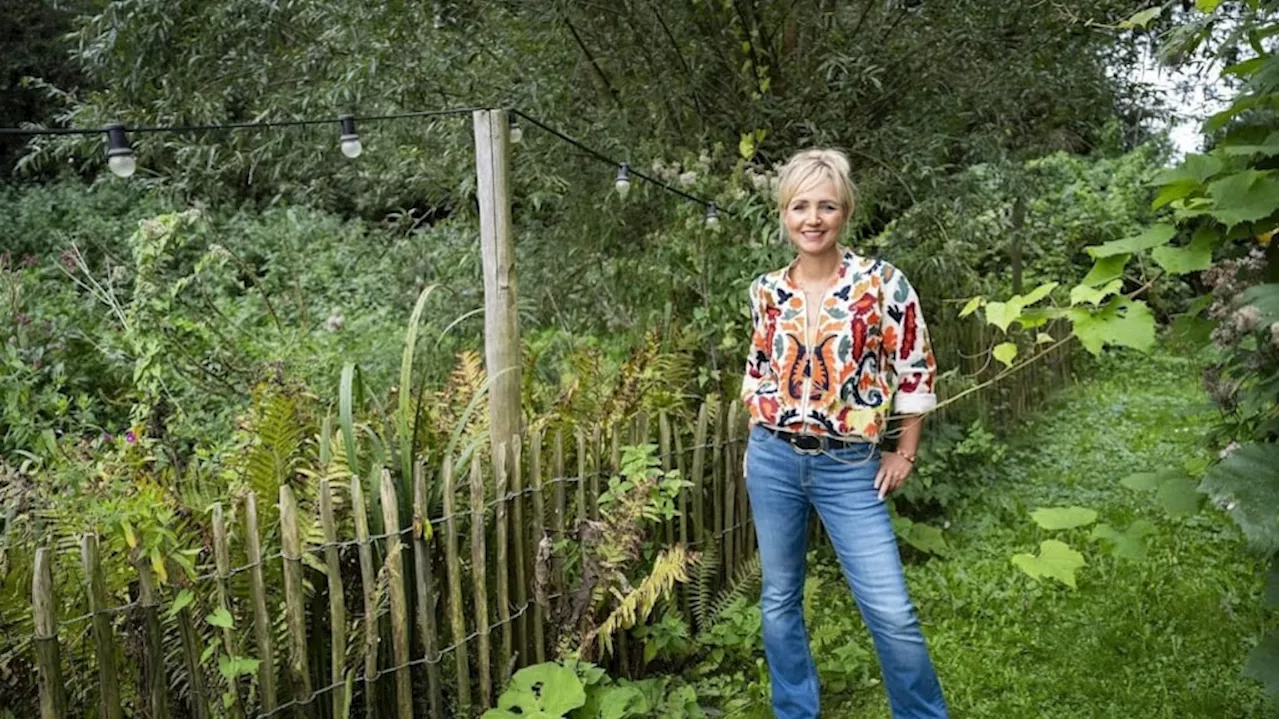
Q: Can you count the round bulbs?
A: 5